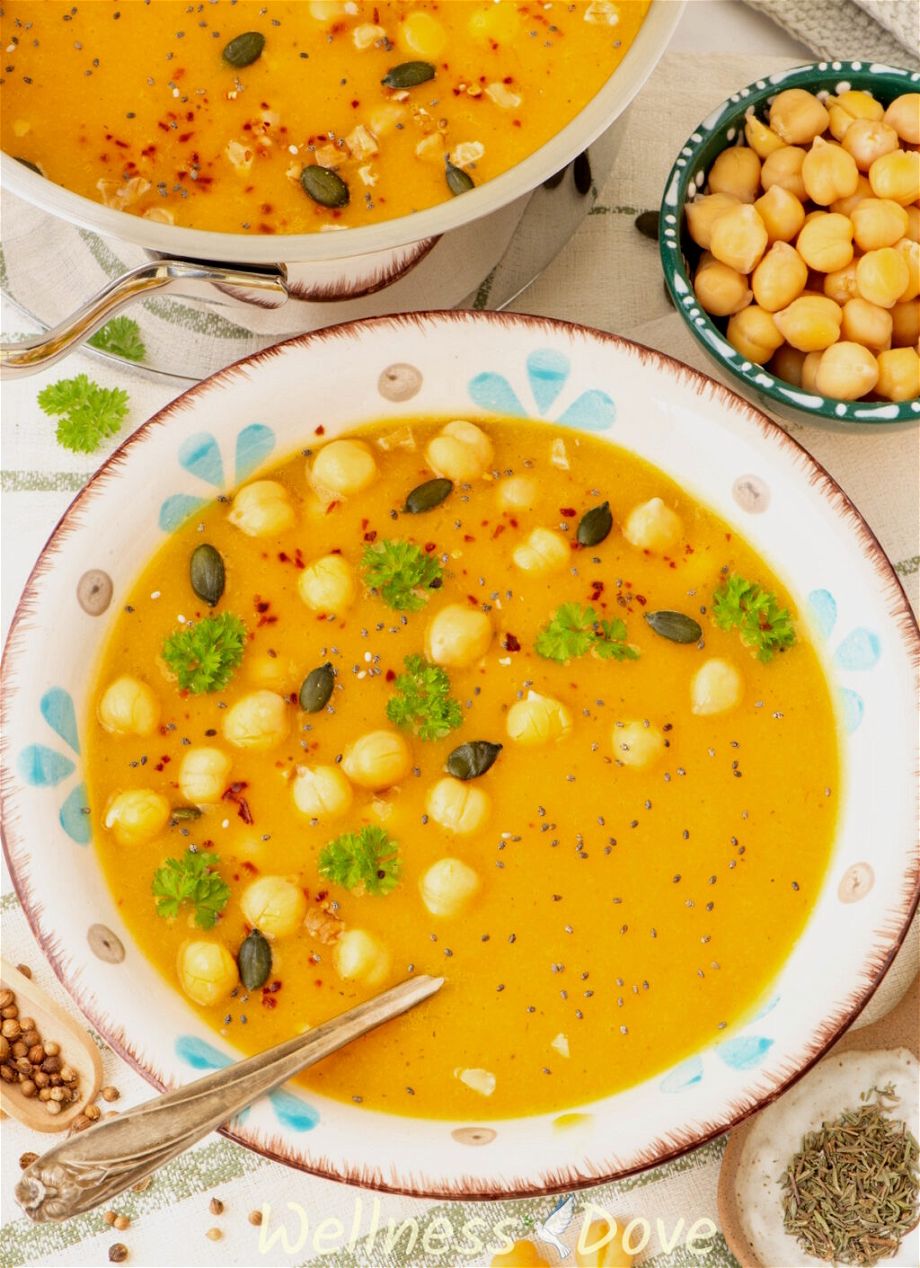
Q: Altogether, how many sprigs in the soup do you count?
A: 7